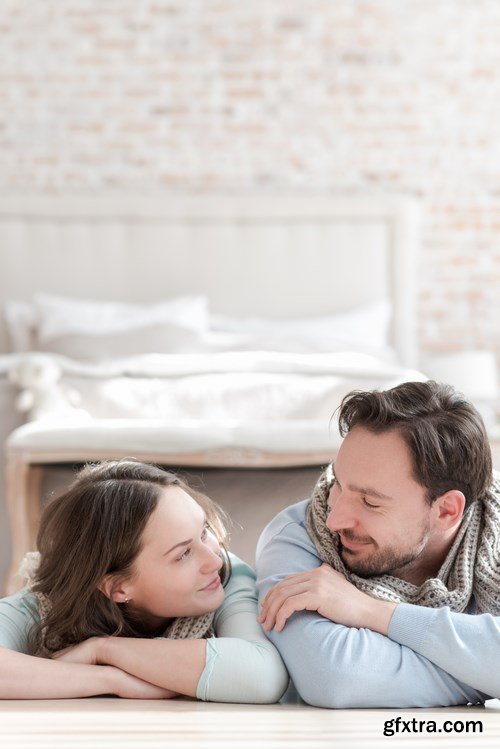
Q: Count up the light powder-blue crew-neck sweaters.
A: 1